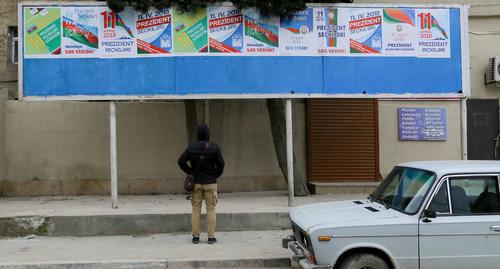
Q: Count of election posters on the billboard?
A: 12